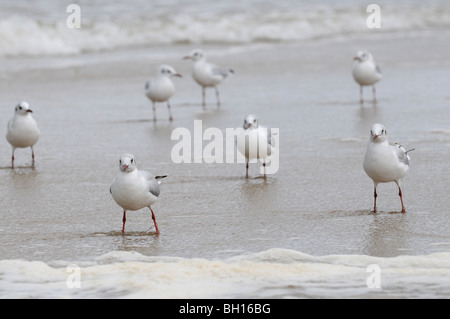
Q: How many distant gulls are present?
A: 3